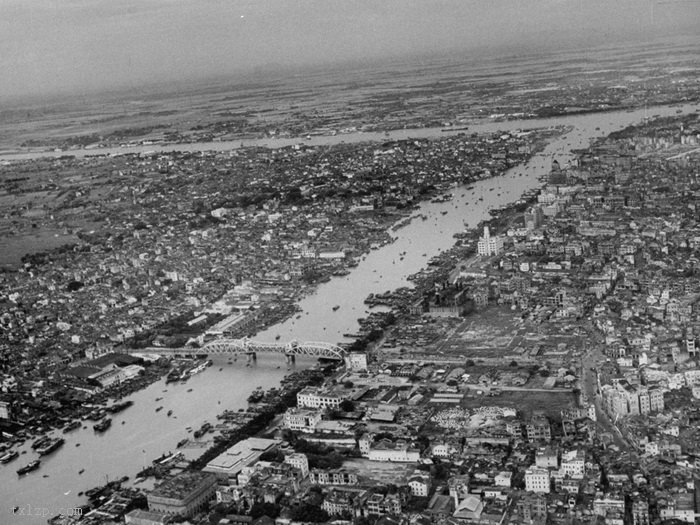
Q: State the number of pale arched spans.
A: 2